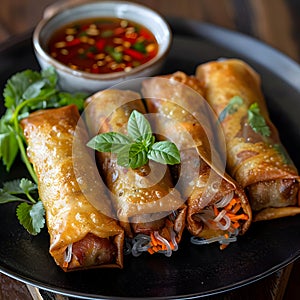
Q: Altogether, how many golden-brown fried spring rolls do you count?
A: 4